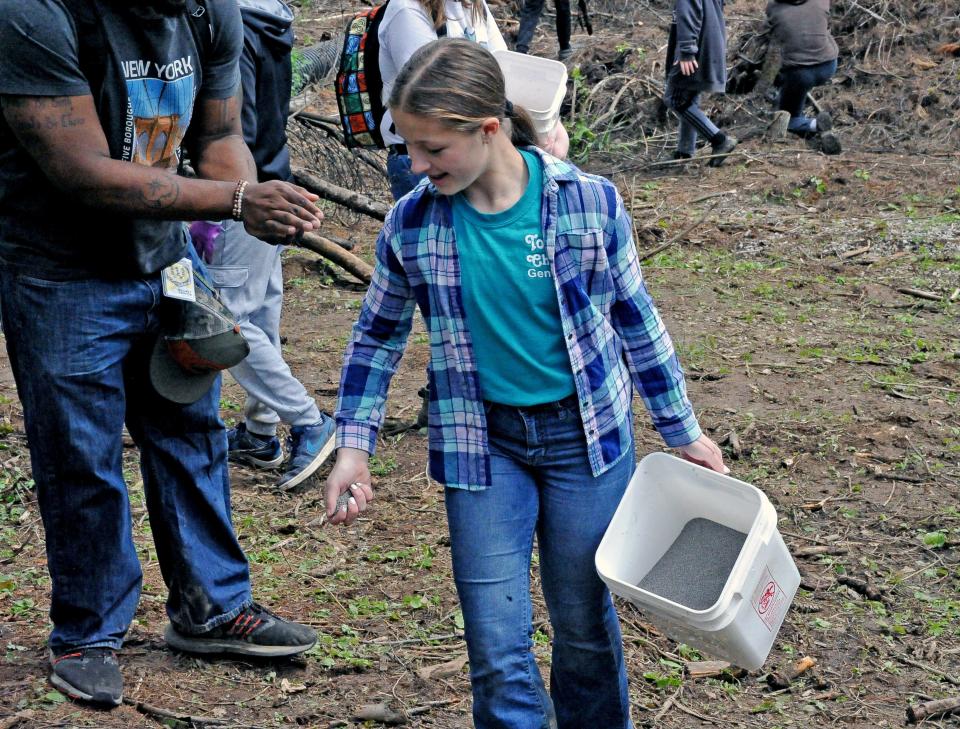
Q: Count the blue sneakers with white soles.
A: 2